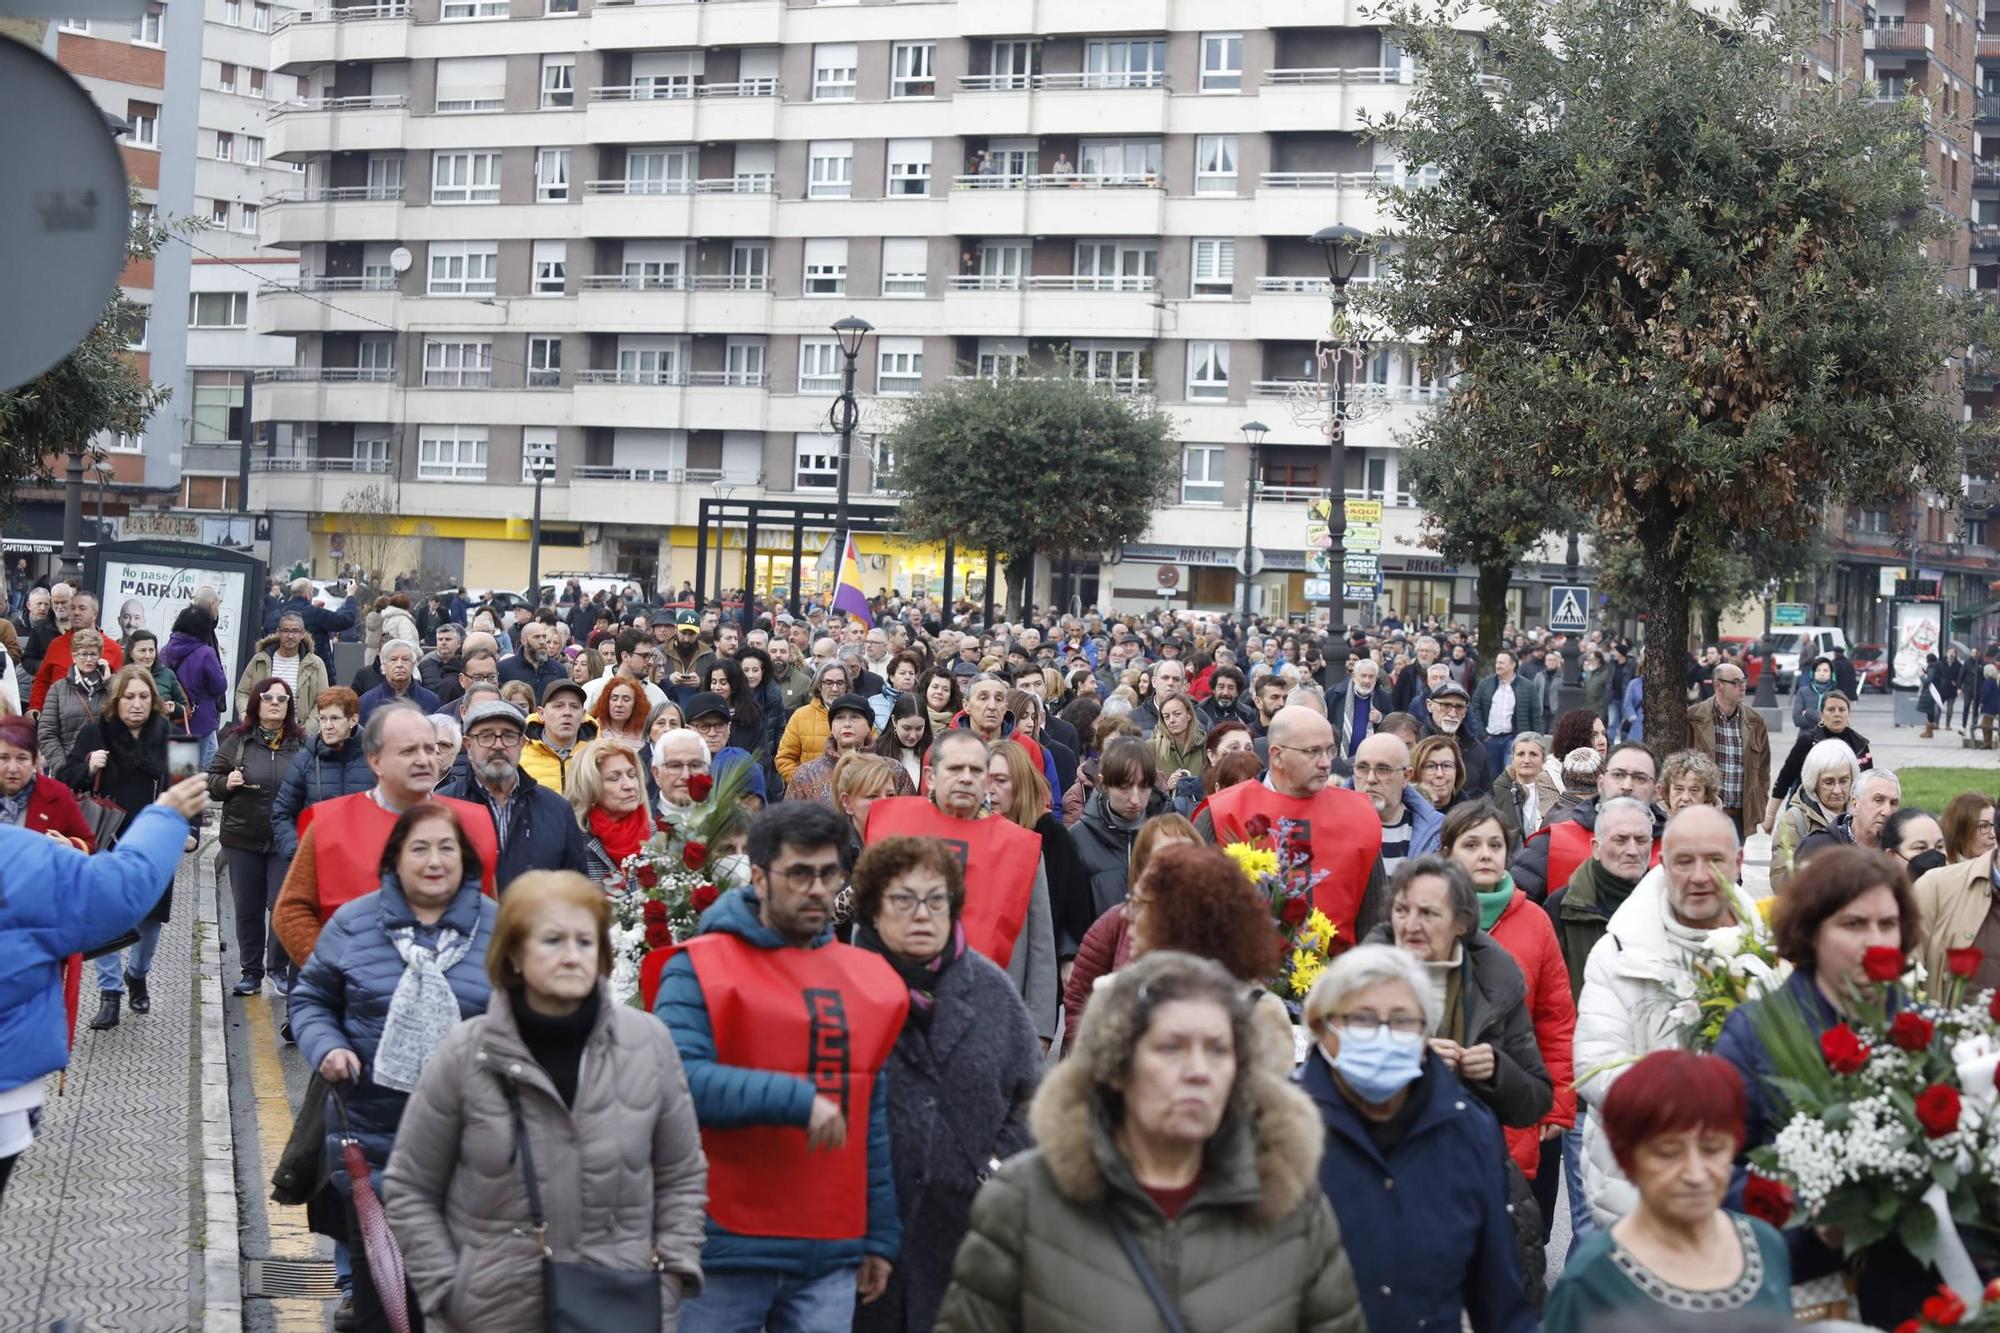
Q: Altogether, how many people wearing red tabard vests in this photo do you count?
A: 5